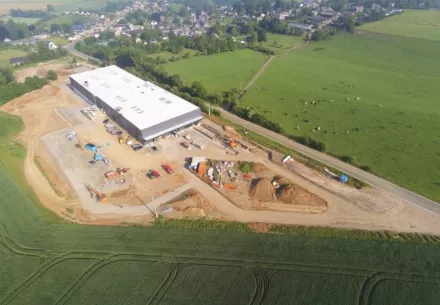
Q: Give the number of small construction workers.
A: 0